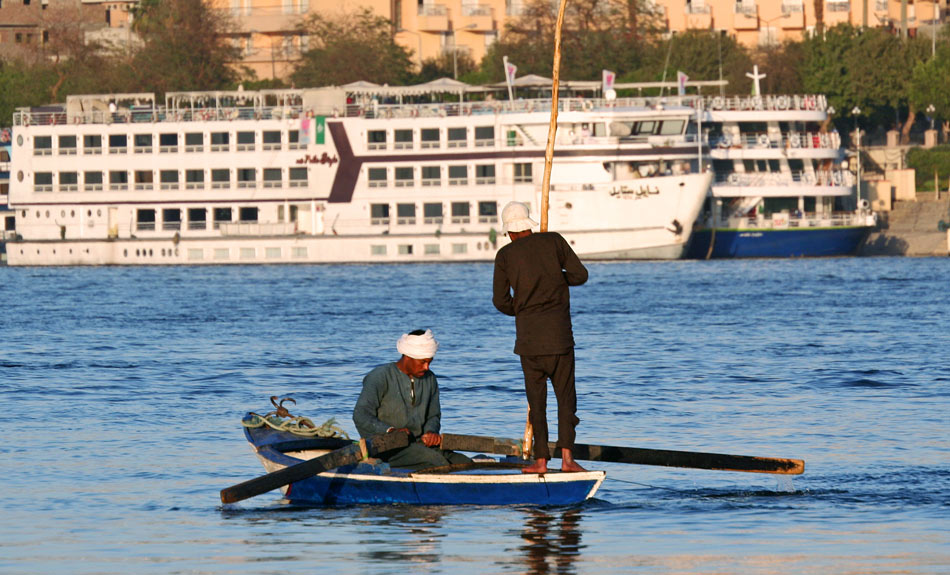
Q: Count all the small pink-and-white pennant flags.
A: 3